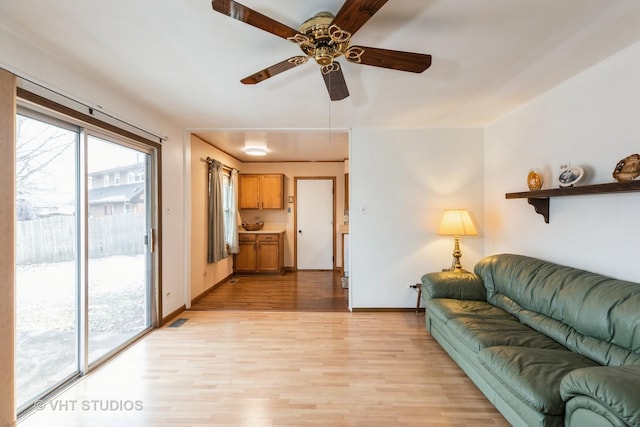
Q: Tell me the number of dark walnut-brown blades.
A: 5